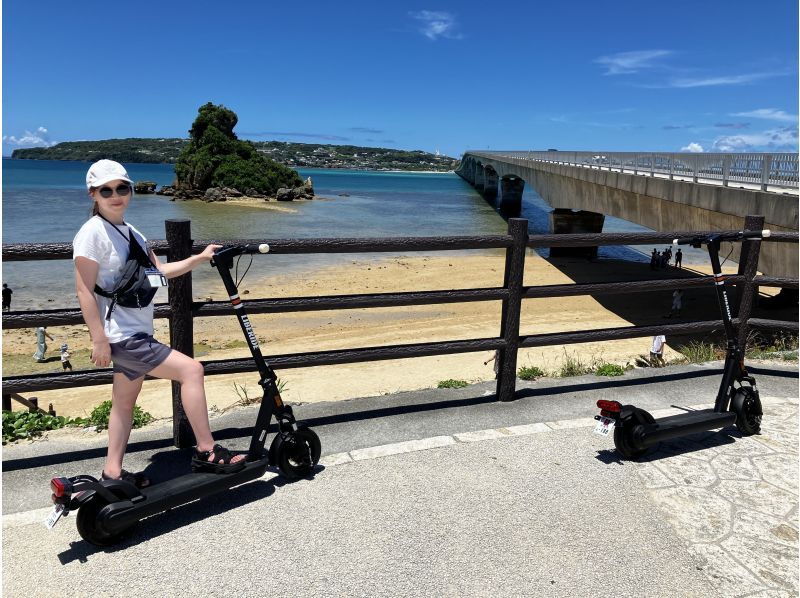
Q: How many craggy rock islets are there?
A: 1